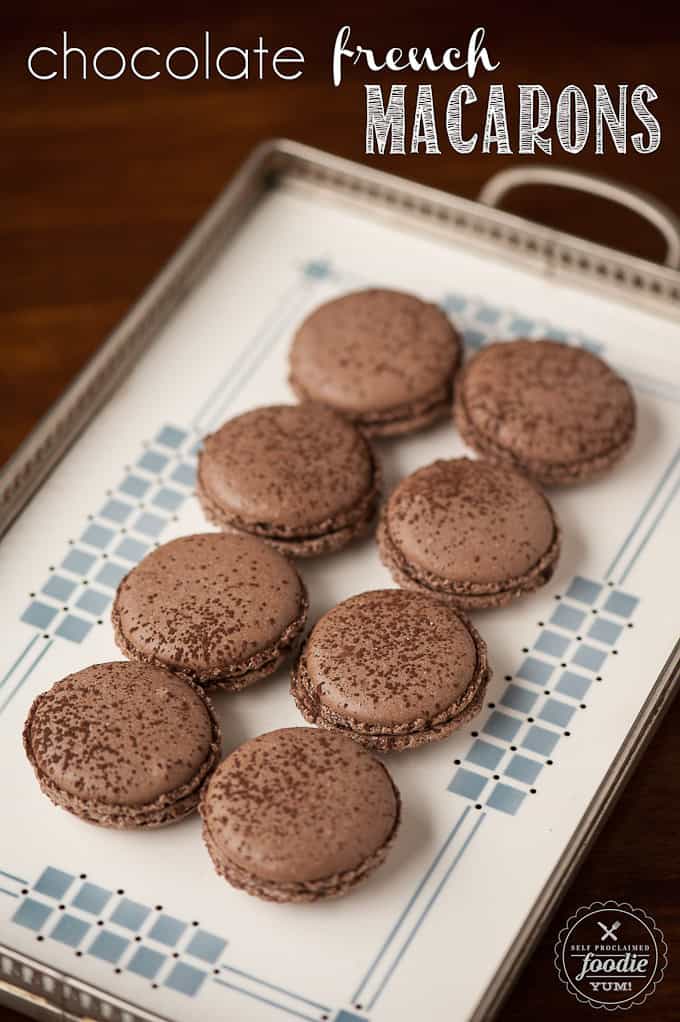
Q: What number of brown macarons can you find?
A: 8